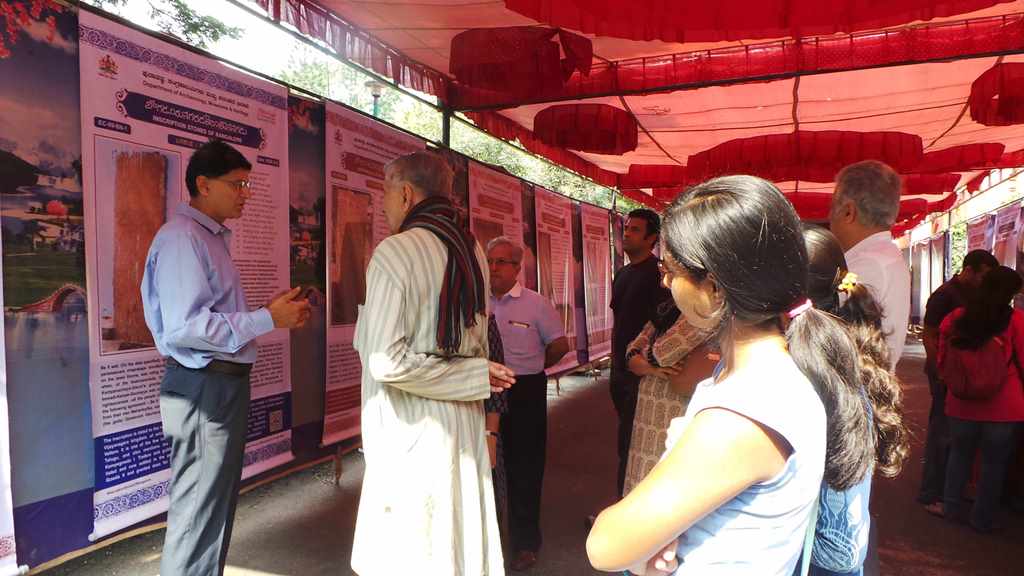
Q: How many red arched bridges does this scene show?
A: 1